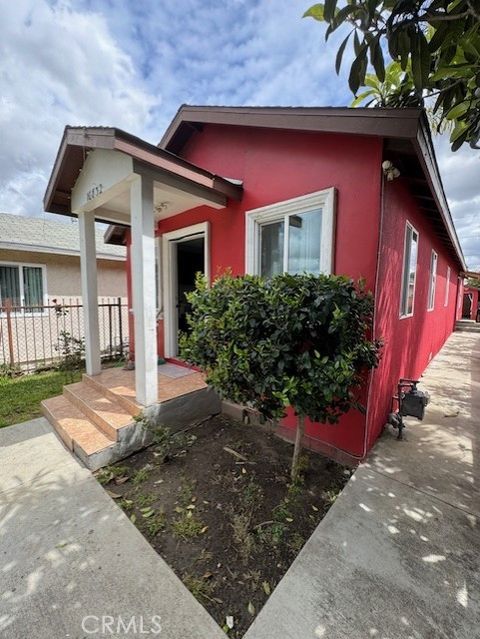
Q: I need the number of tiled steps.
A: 3